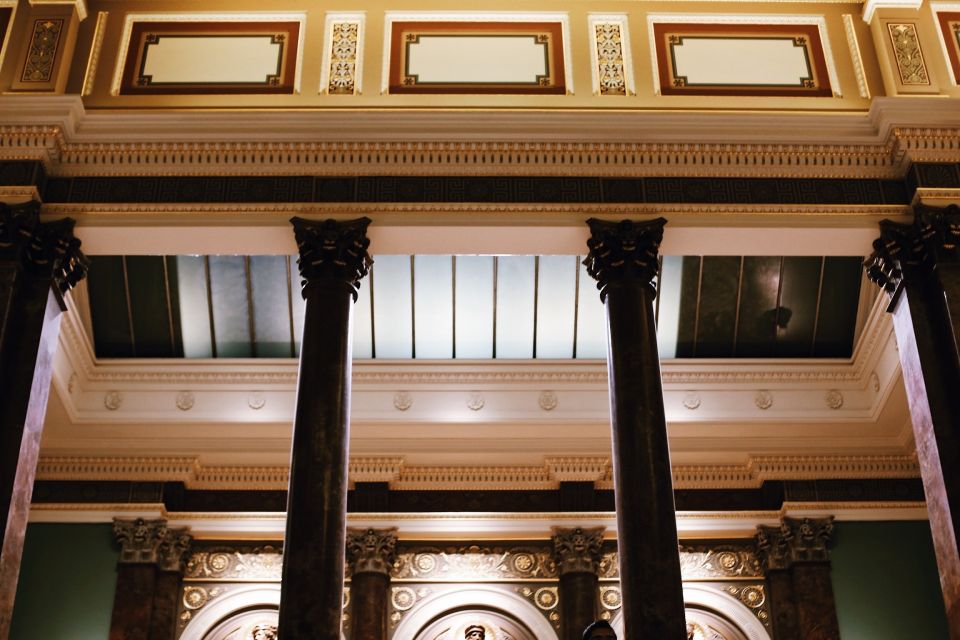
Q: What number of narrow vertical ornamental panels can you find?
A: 4